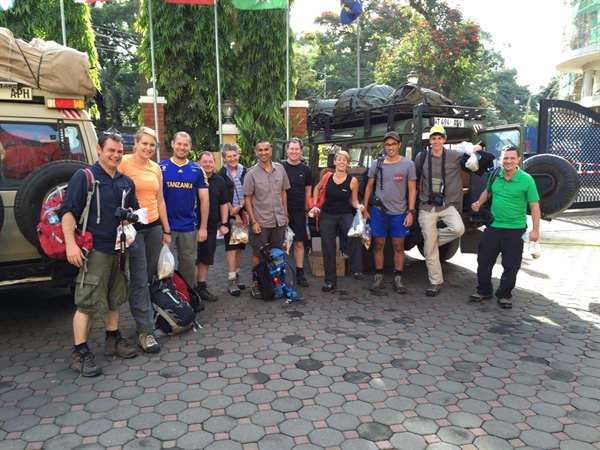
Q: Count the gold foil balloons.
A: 0